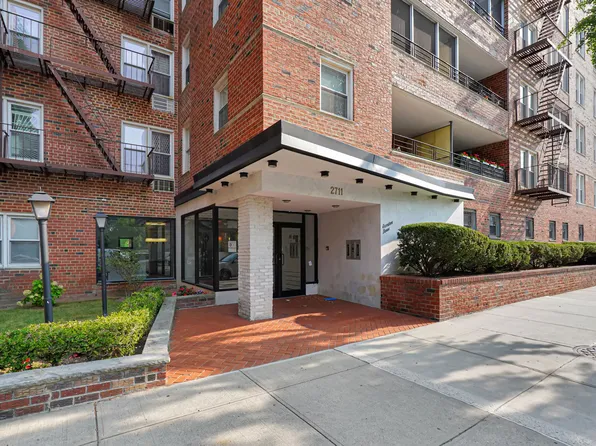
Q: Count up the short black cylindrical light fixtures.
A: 10